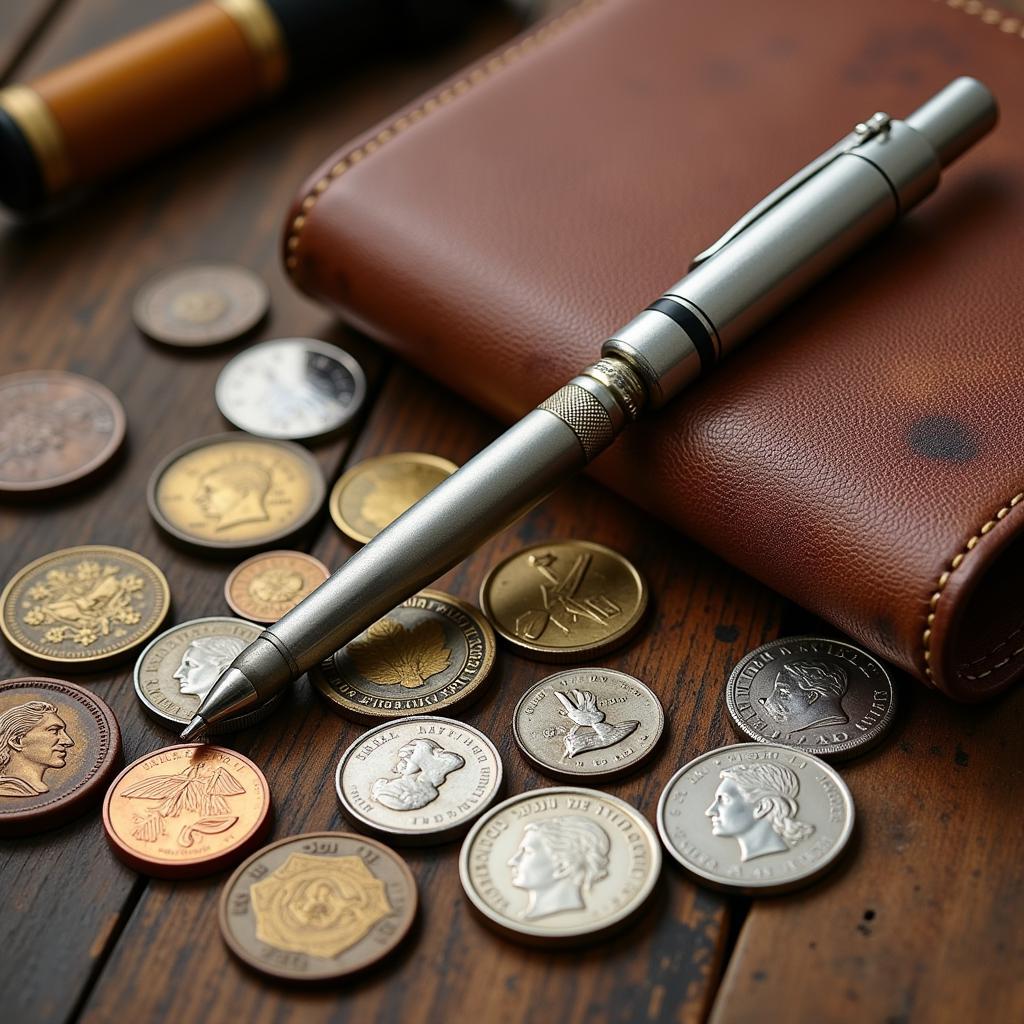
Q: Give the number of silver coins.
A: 7